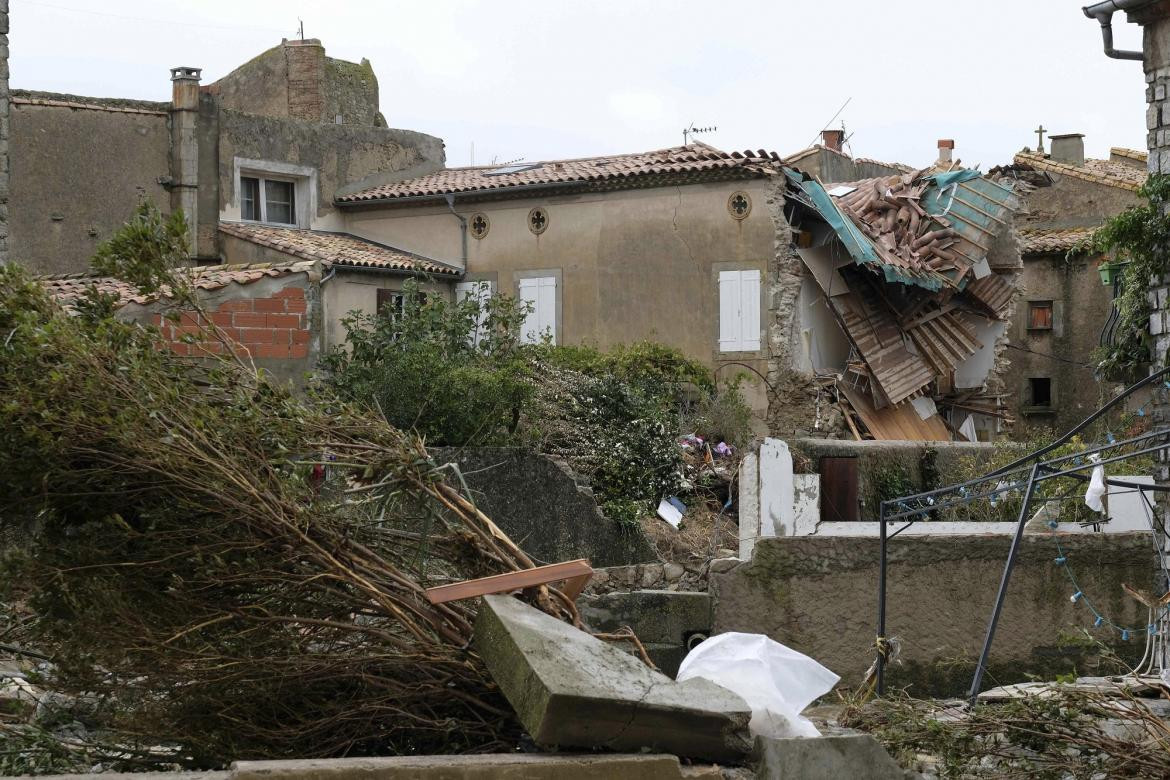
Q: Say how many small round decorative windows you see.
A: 3